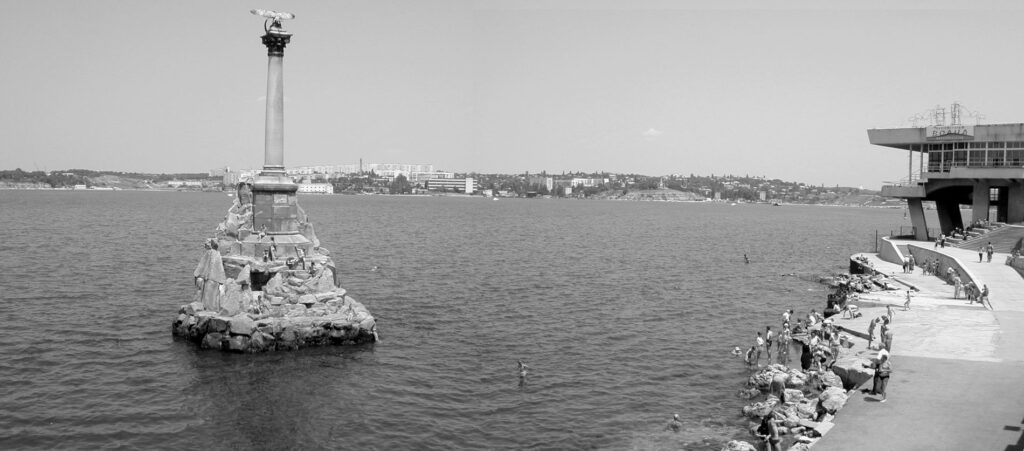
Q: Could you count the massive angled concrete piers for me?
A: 2